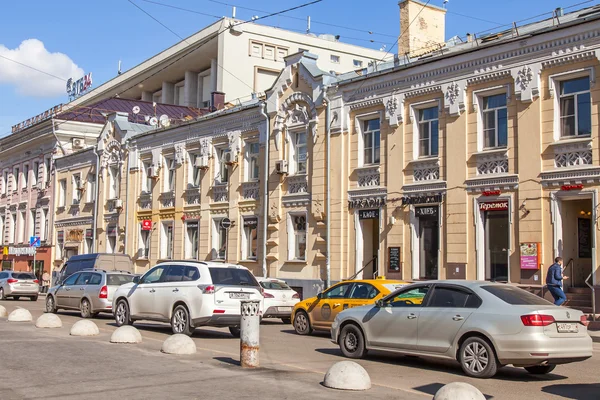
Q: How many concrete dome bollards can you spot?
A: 8